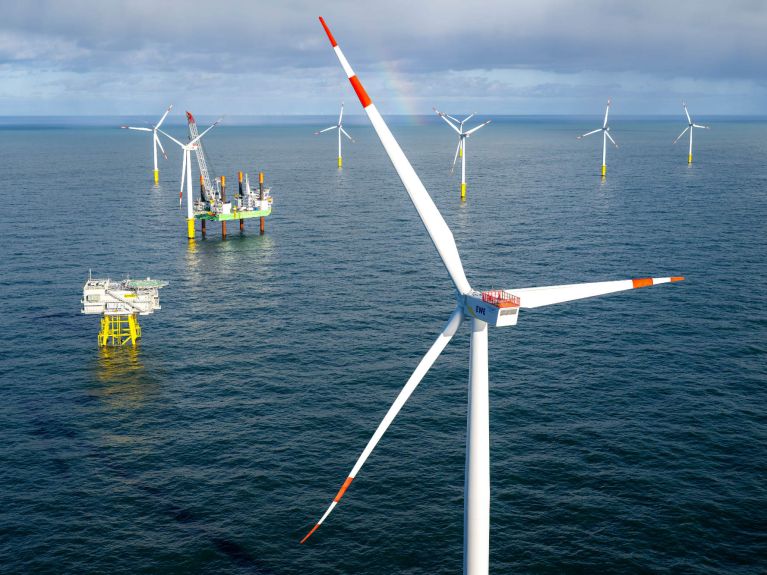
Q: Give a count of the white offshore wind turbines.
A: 8